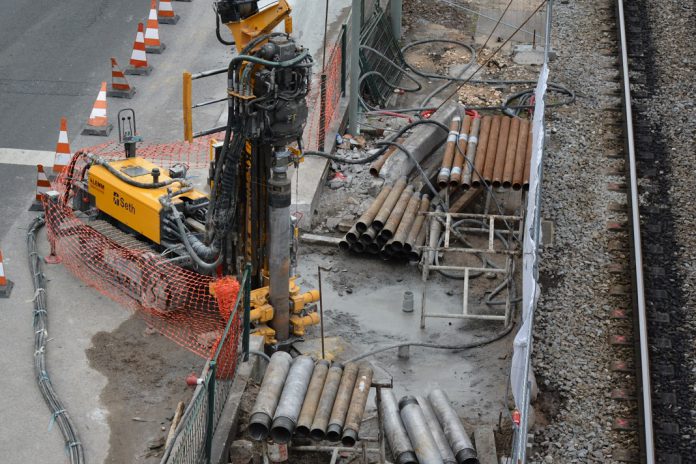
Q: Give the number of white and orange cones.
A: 8